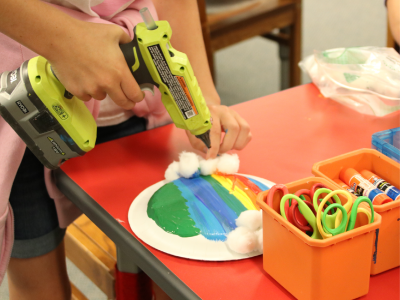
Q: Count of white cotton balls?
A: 7